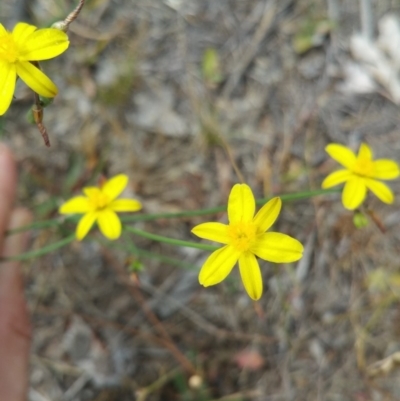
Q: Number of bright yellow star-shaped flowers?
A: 4